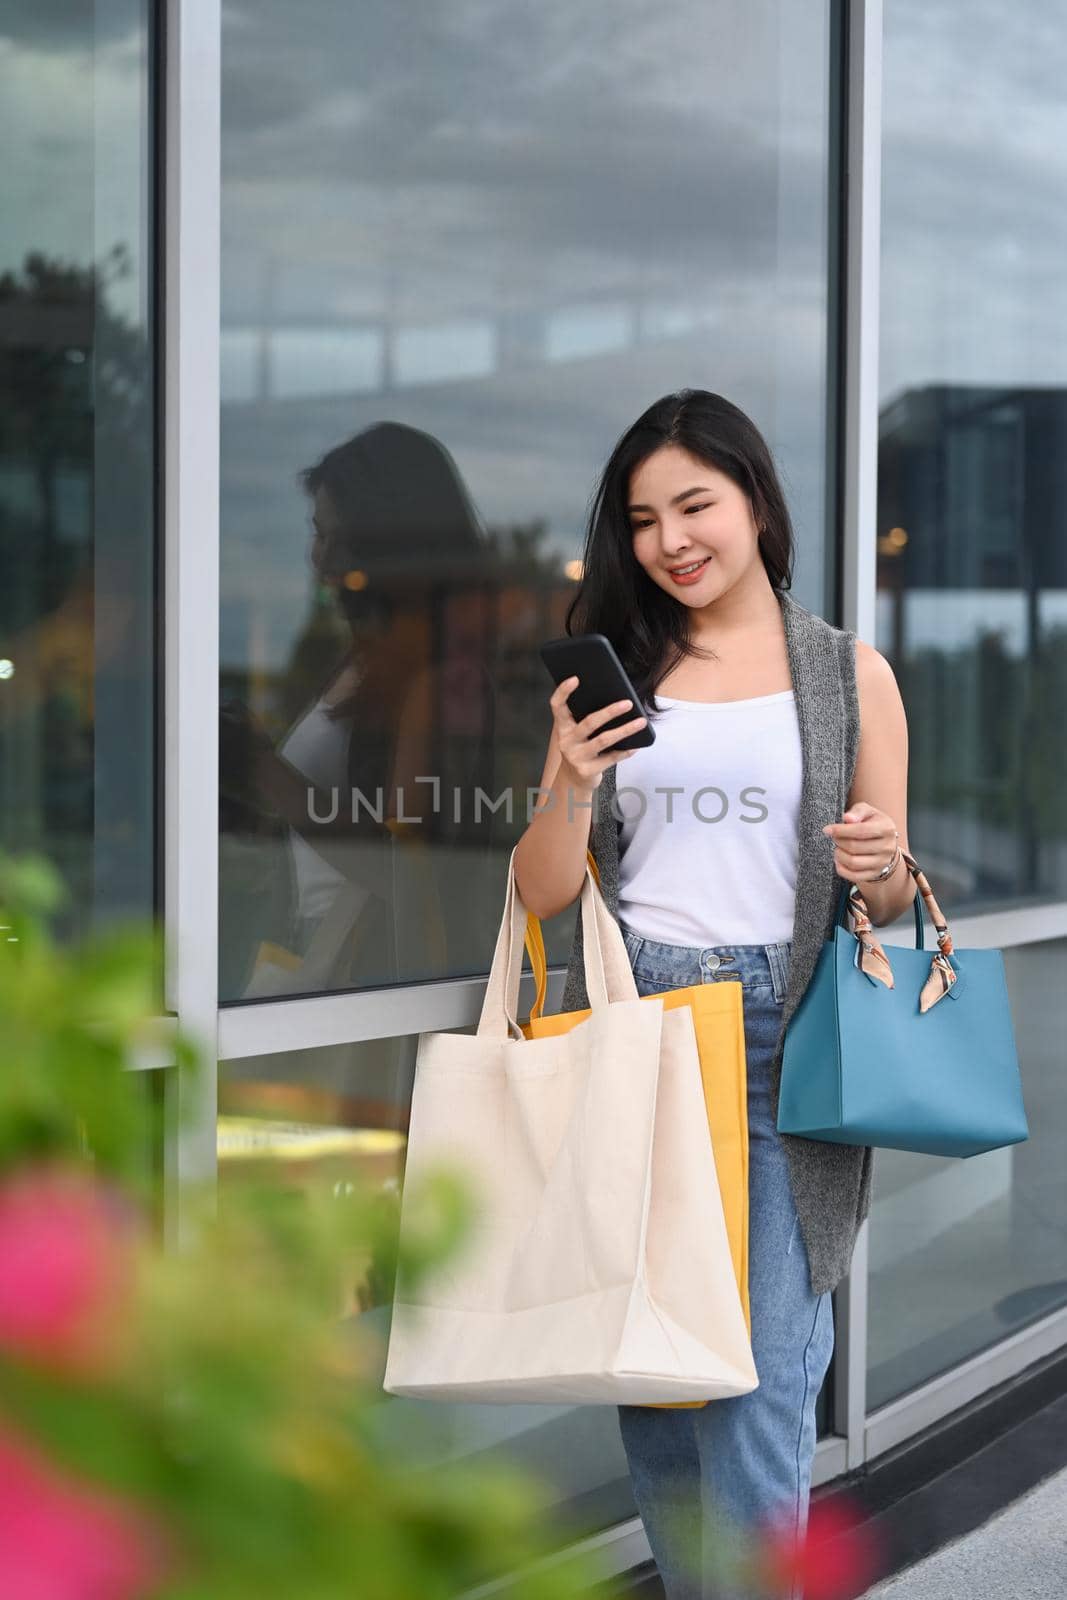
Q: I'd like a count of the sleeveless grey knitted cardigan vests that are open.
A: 1